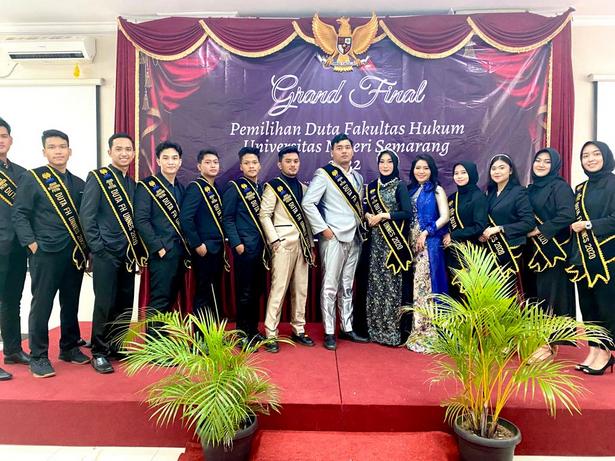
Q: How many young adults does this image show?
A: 14